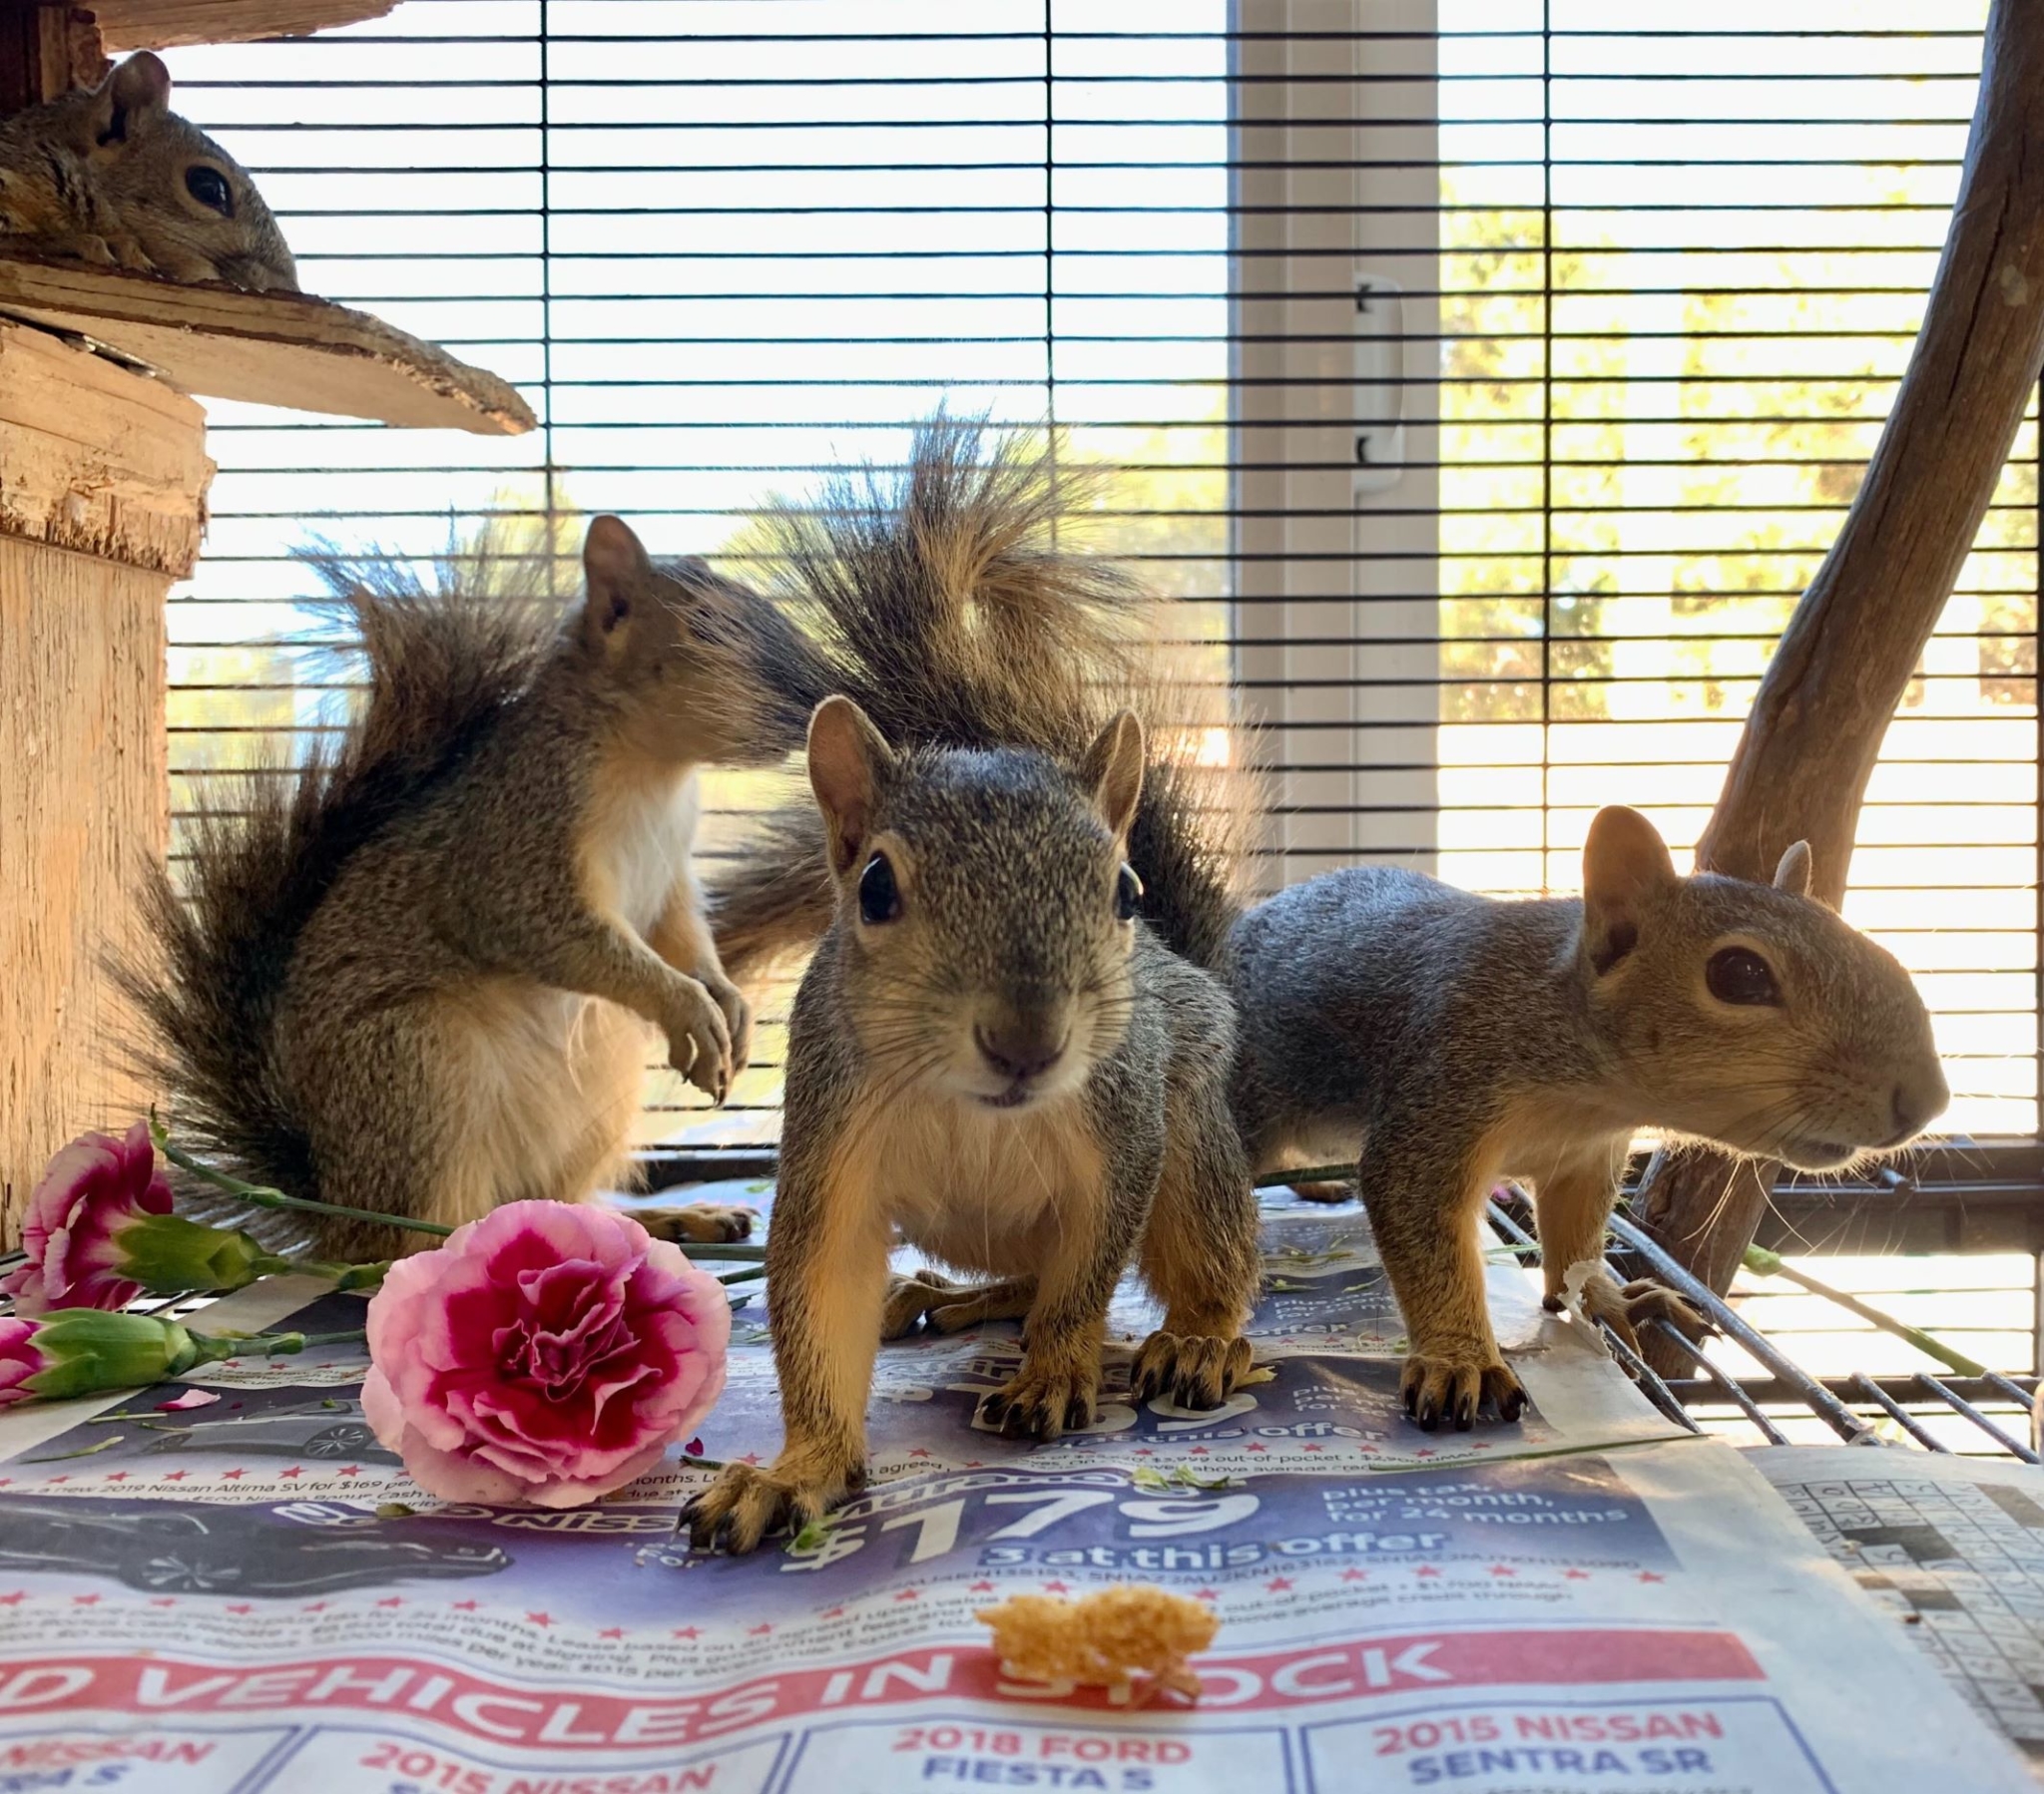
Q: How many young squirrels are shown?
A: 4